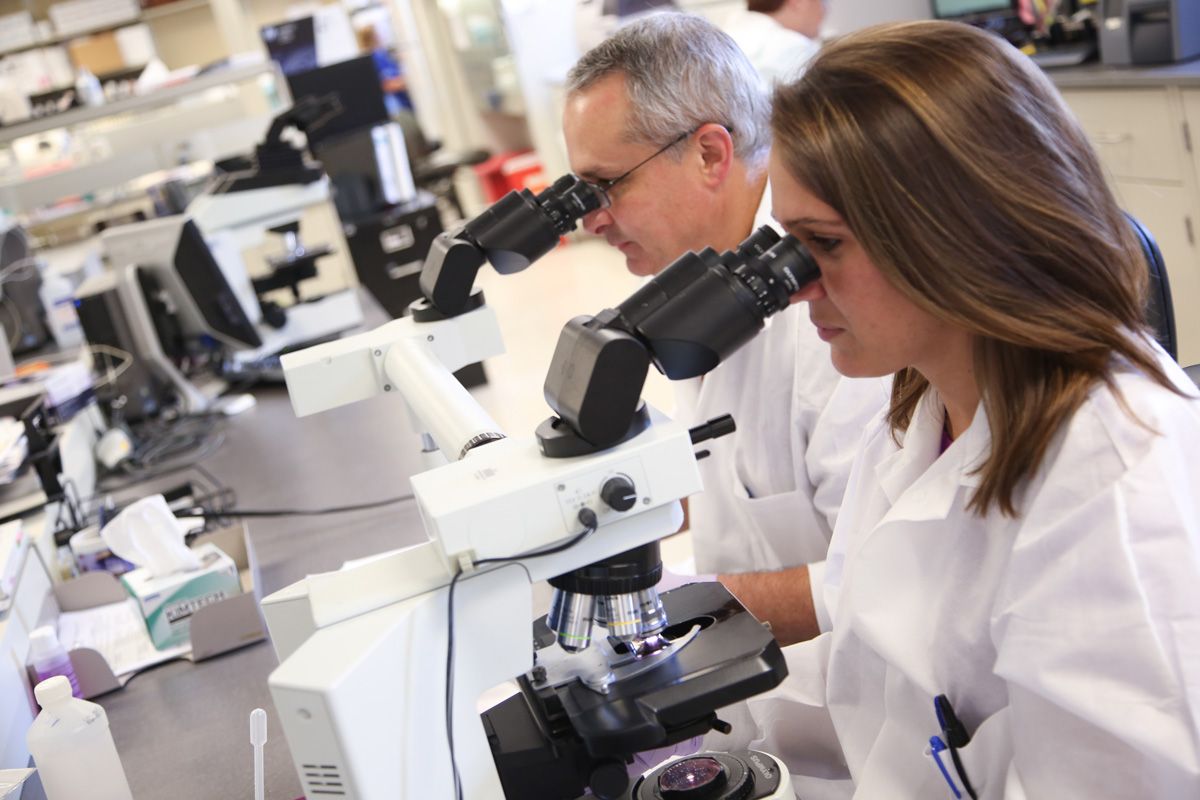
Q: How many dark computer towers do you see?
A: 2